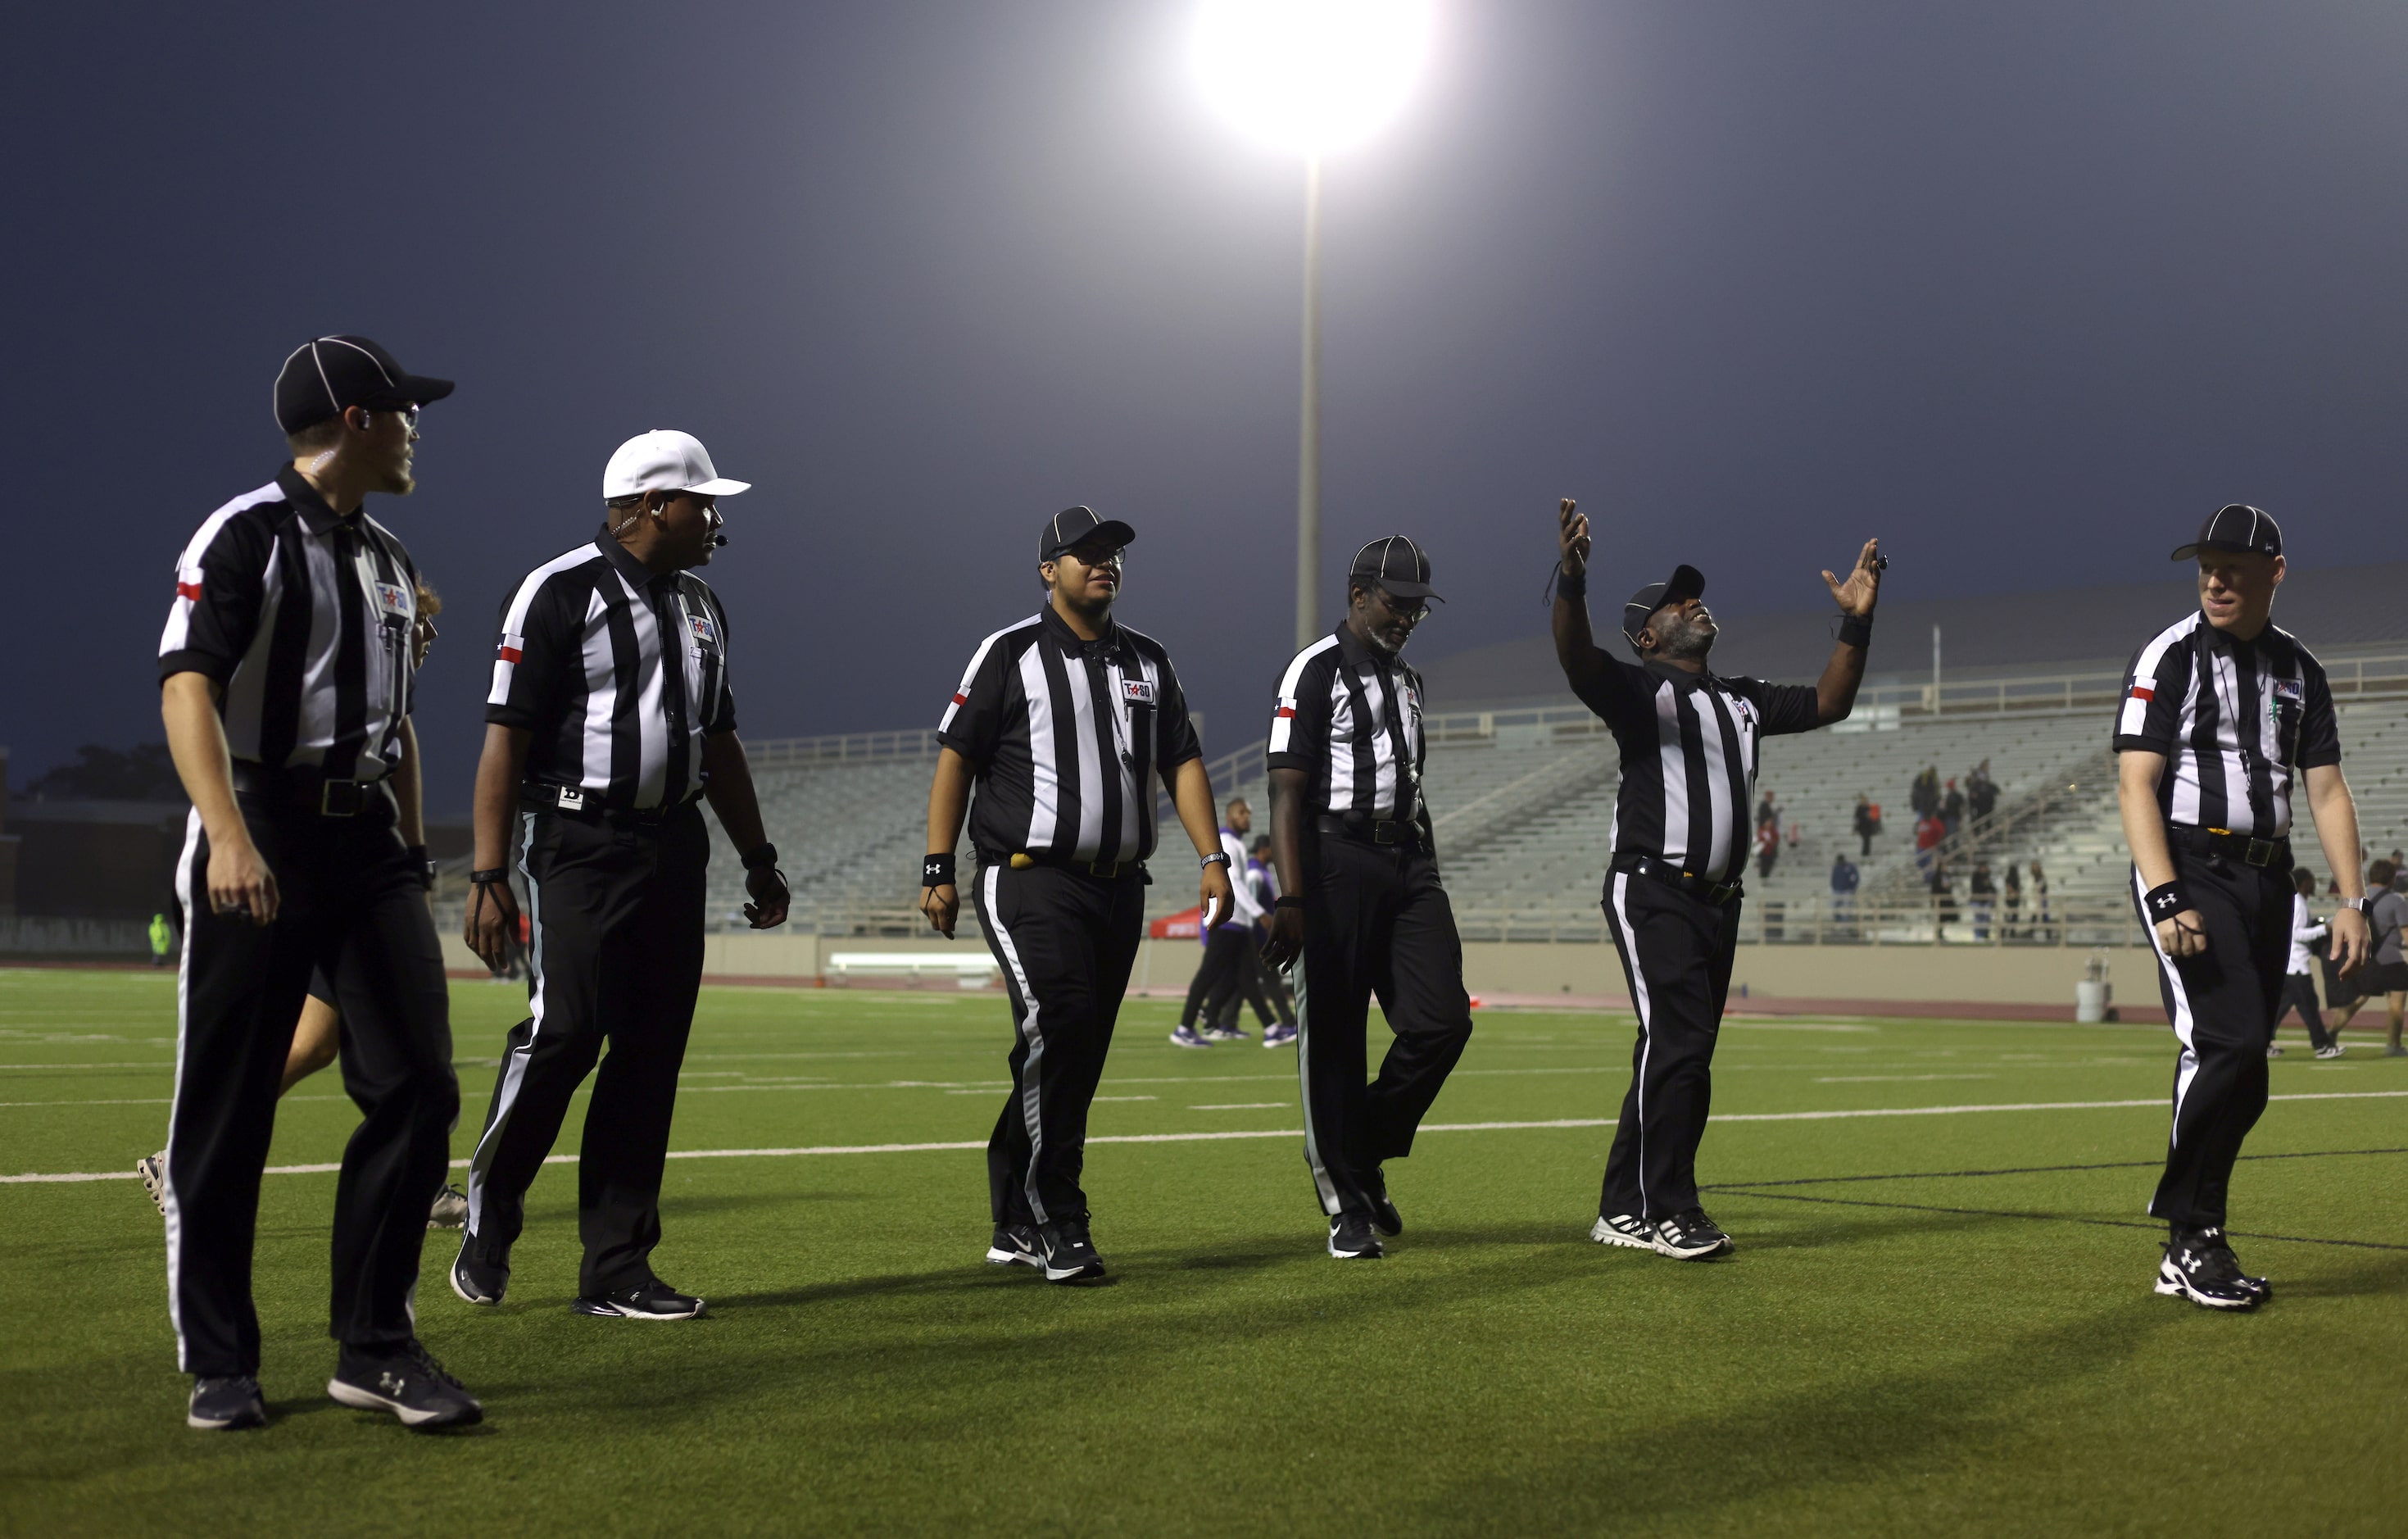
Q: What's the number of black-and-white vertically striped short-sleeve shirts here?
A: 6